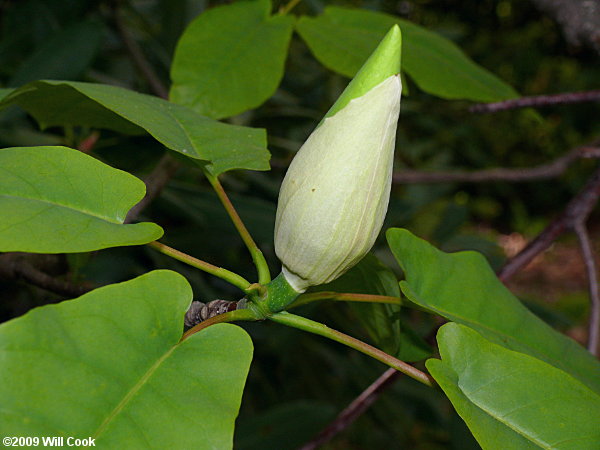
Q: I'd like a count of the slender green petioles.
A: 5